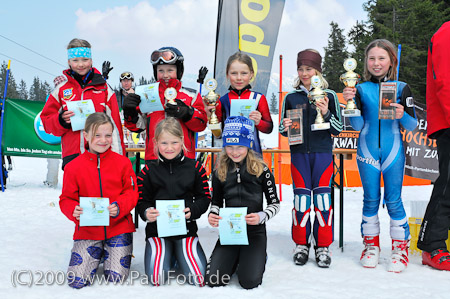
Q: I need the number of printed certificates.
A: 6